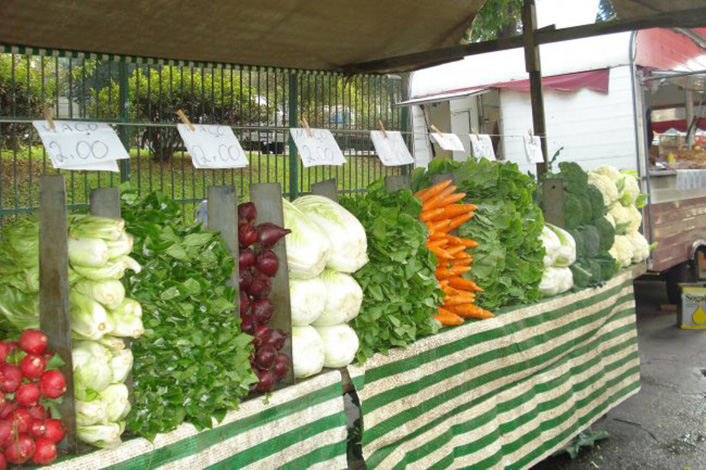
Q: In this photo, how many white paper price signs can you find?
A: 7